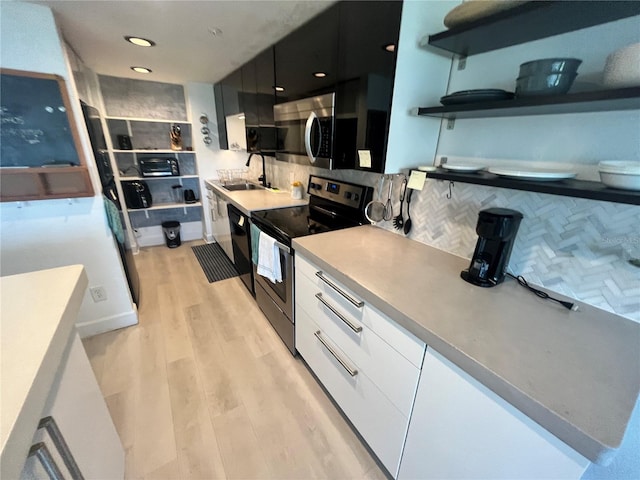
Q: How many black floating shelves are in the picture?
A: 3